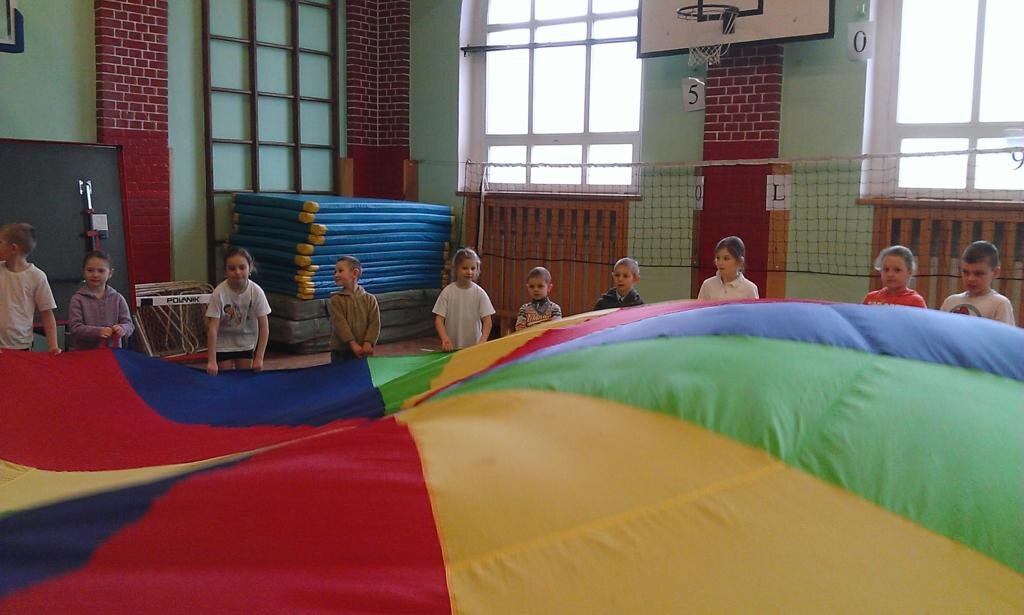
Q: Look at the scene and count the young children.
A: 10